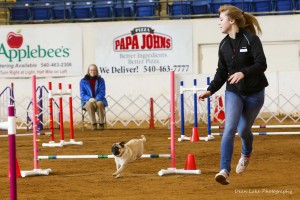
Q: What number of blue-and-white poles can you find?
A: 3